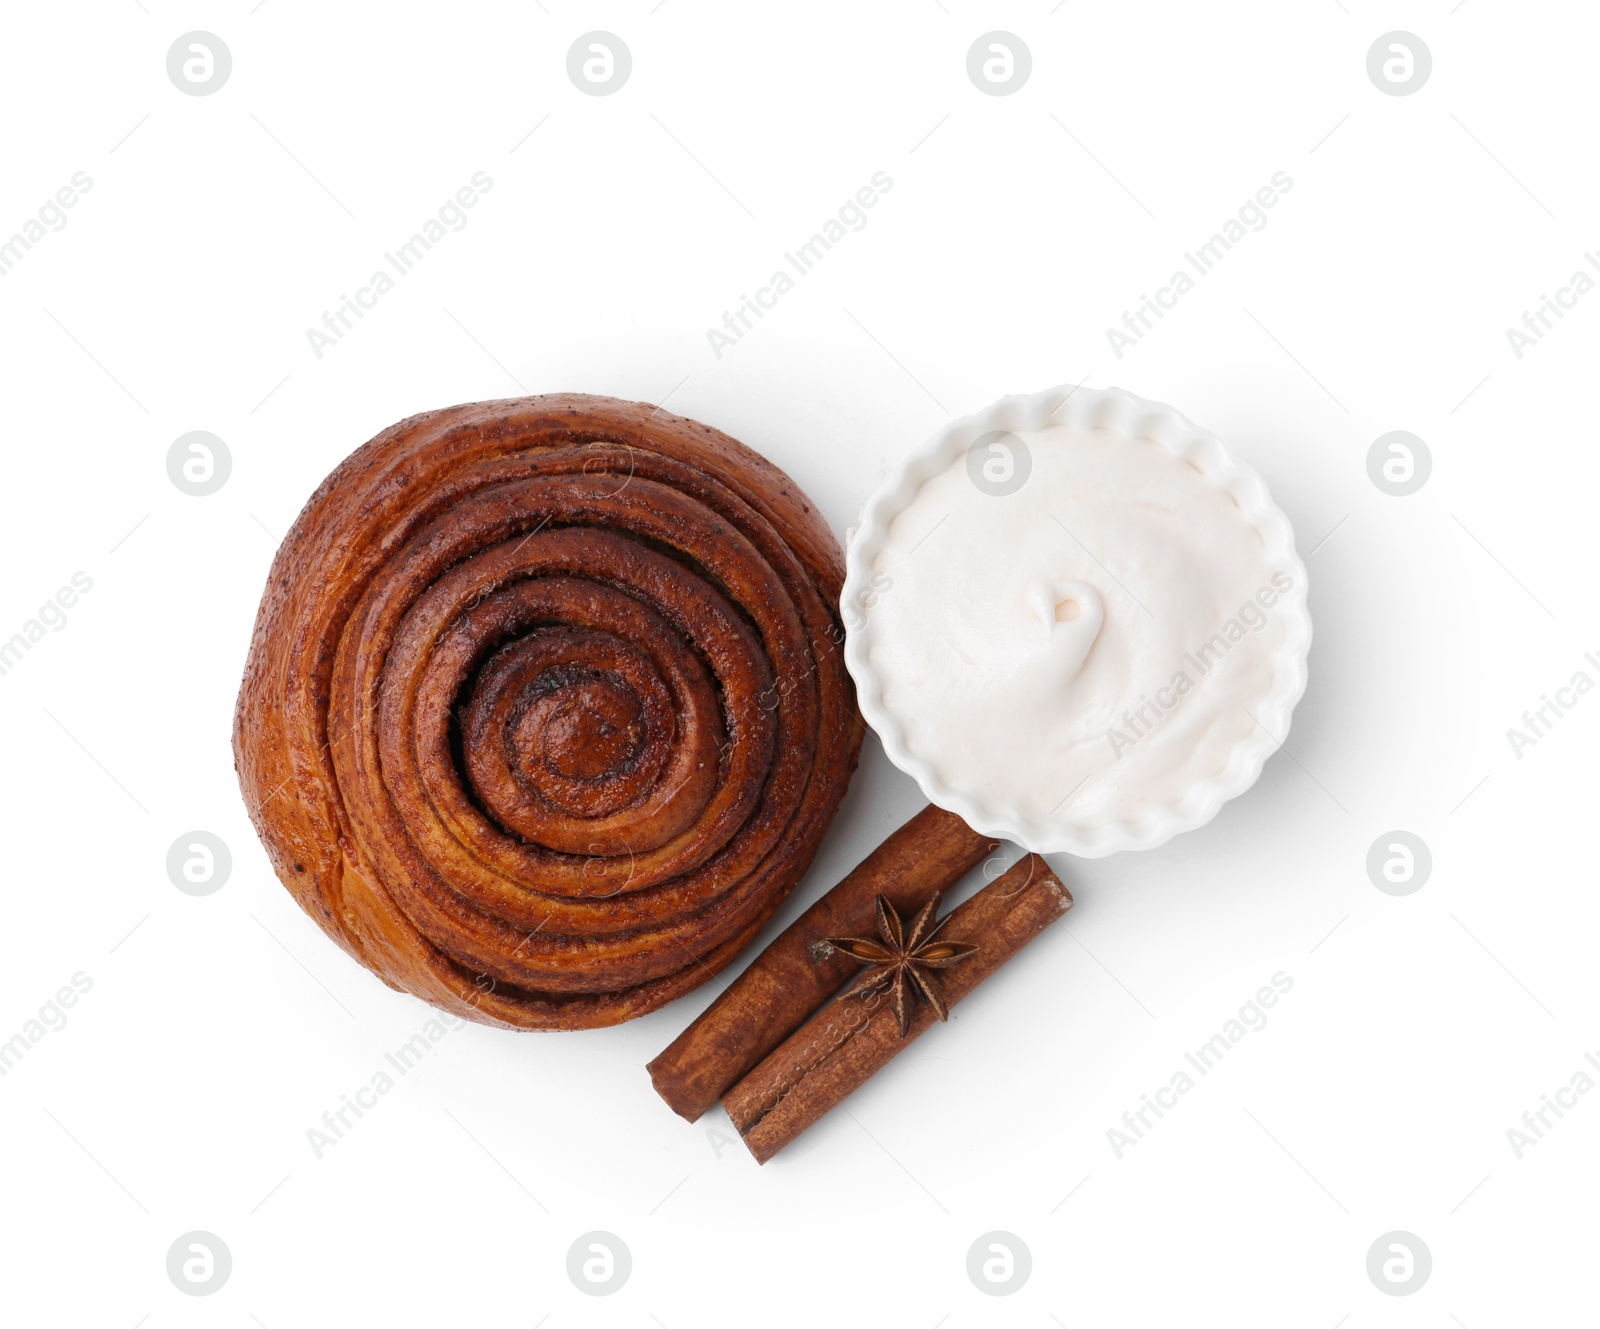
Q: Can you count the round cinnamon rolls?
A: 1